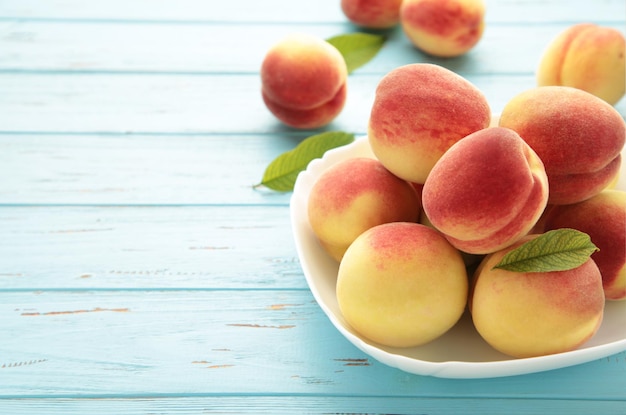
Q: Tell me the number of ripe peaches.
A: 11